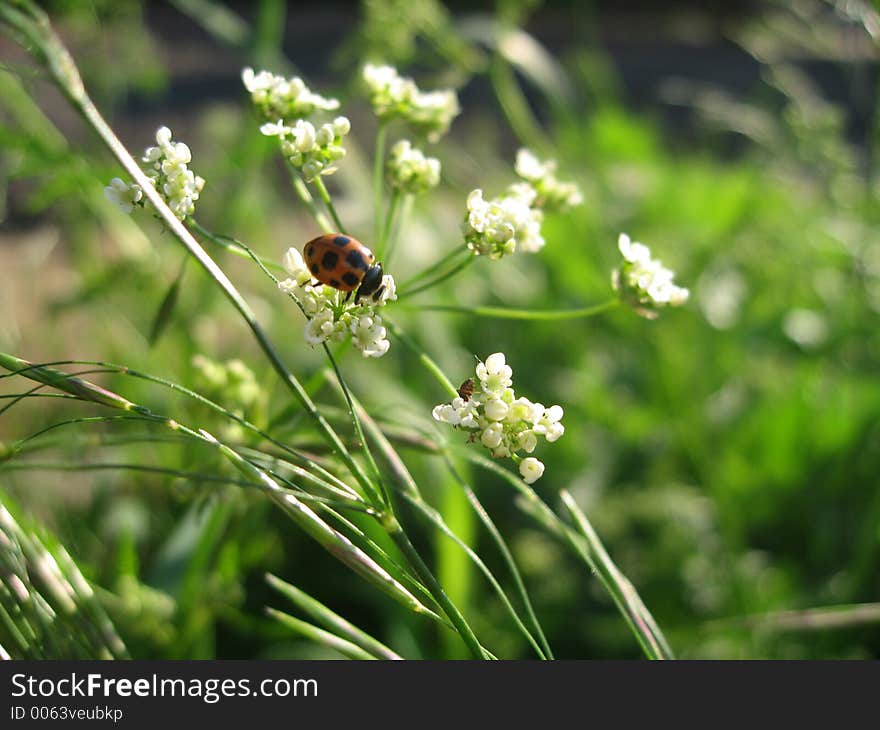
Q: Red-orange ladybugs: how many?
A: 1